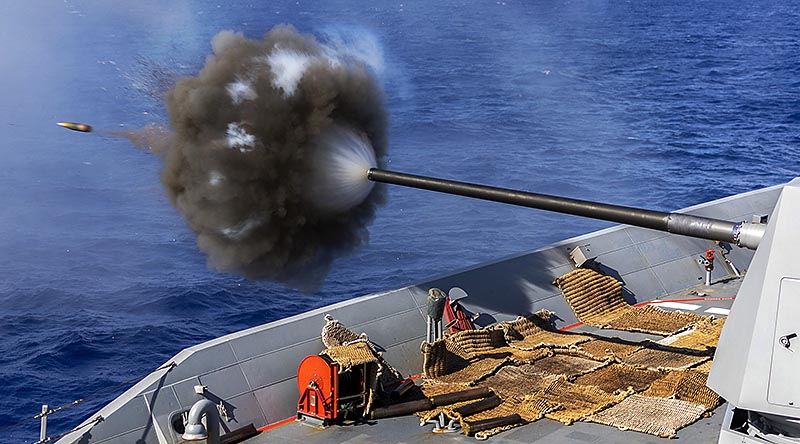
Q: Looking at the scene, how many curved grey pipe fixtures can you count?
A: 1